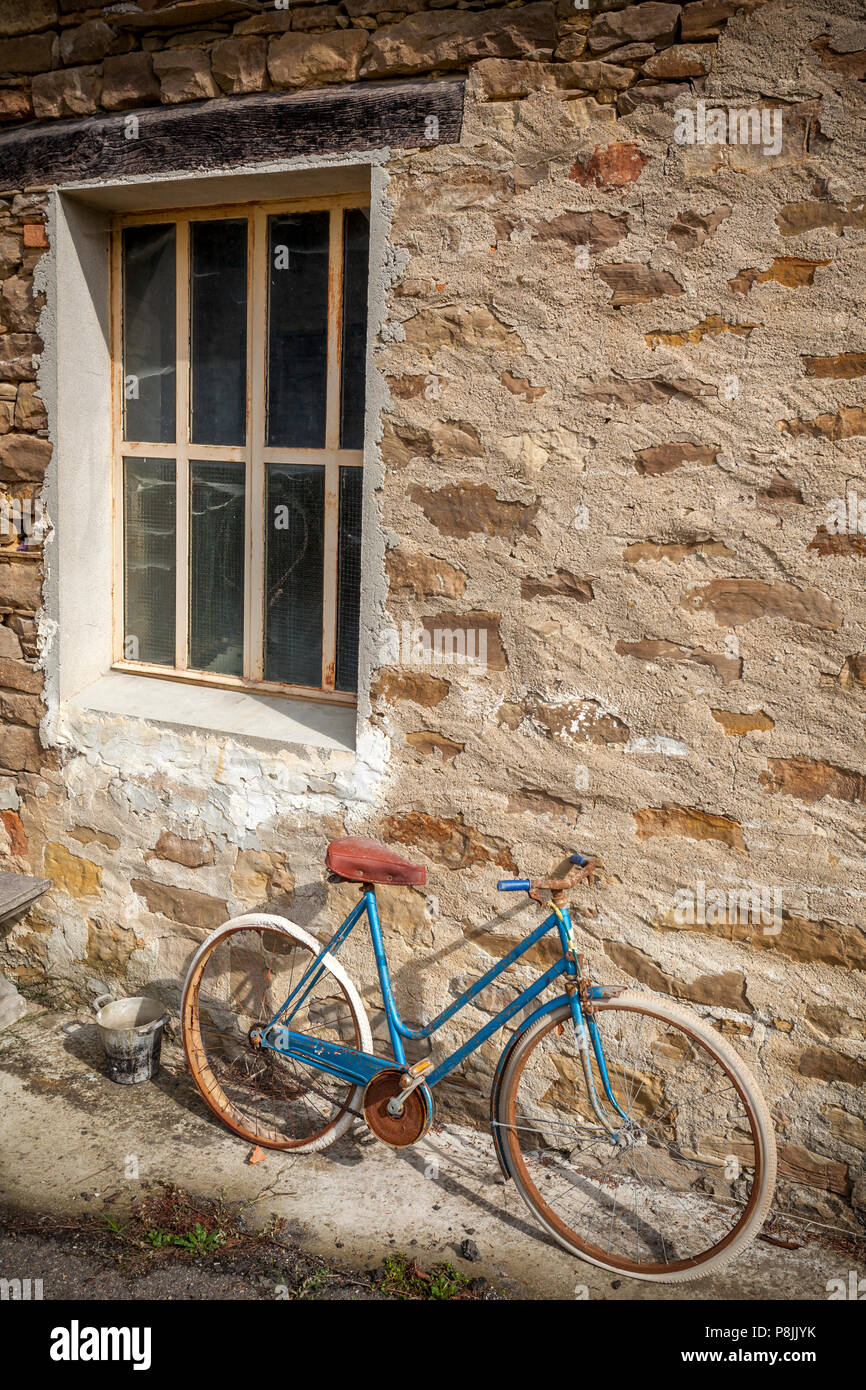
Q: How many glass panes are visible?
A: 8